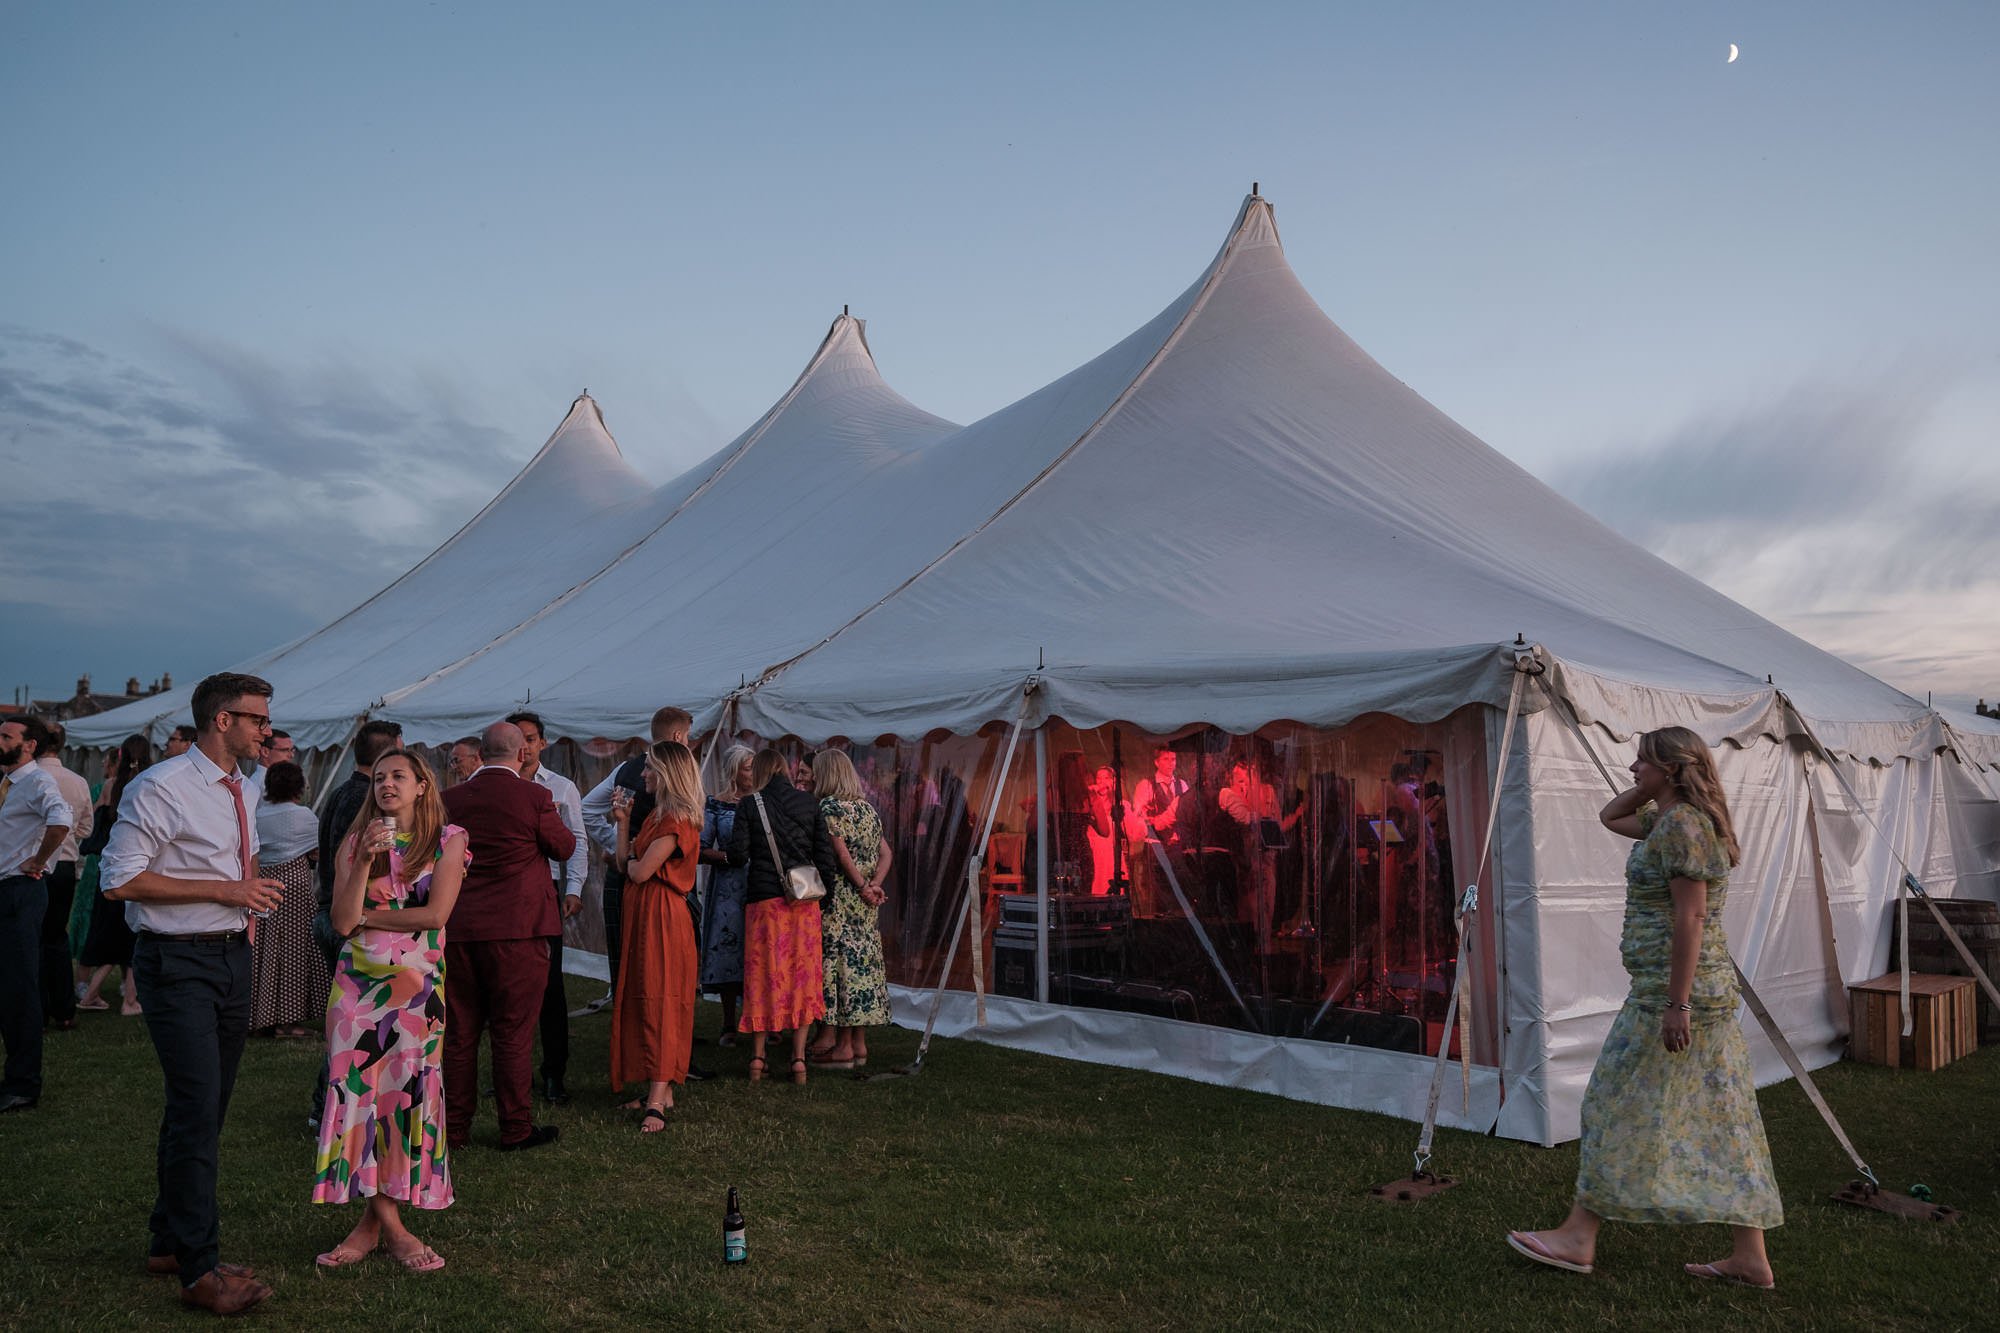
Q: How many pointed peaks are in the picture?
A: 3